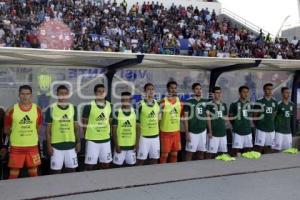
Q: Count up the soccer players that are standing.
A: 11